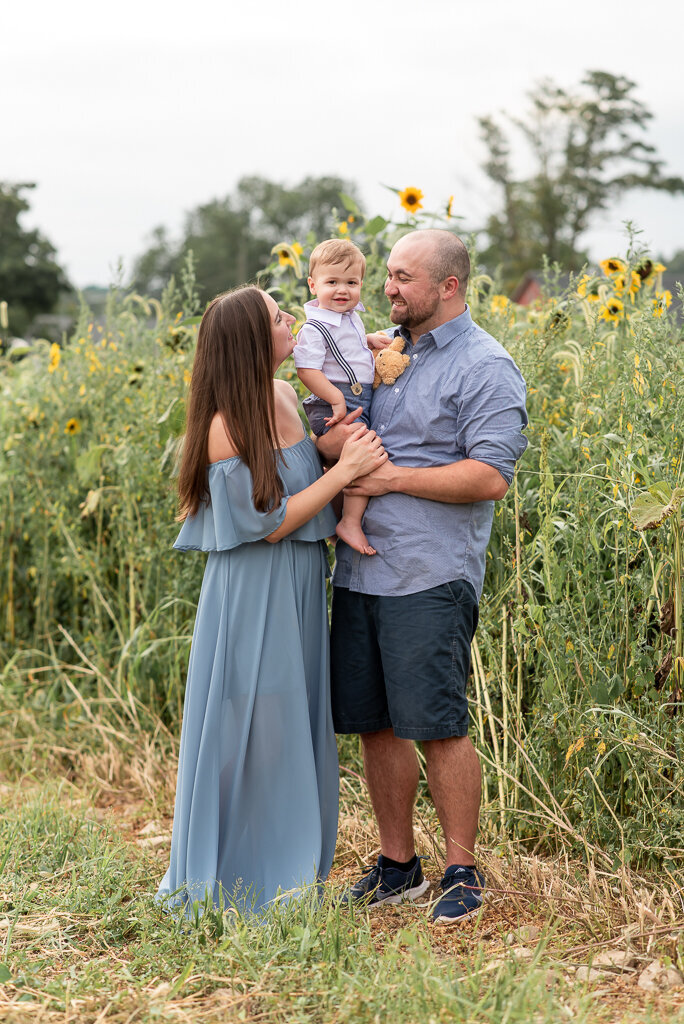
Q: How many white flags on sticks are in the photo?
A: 0